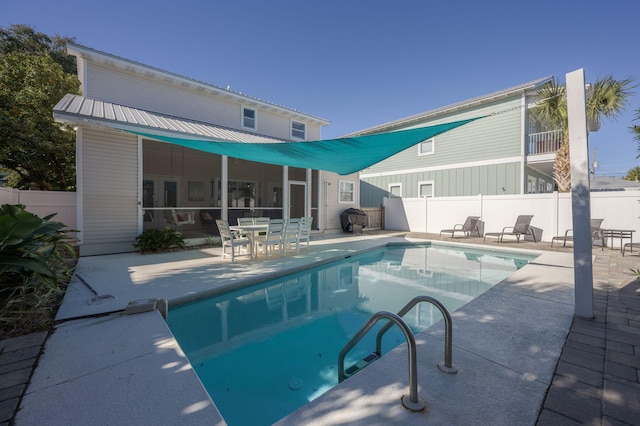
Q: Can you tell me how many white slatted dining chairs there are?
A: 6